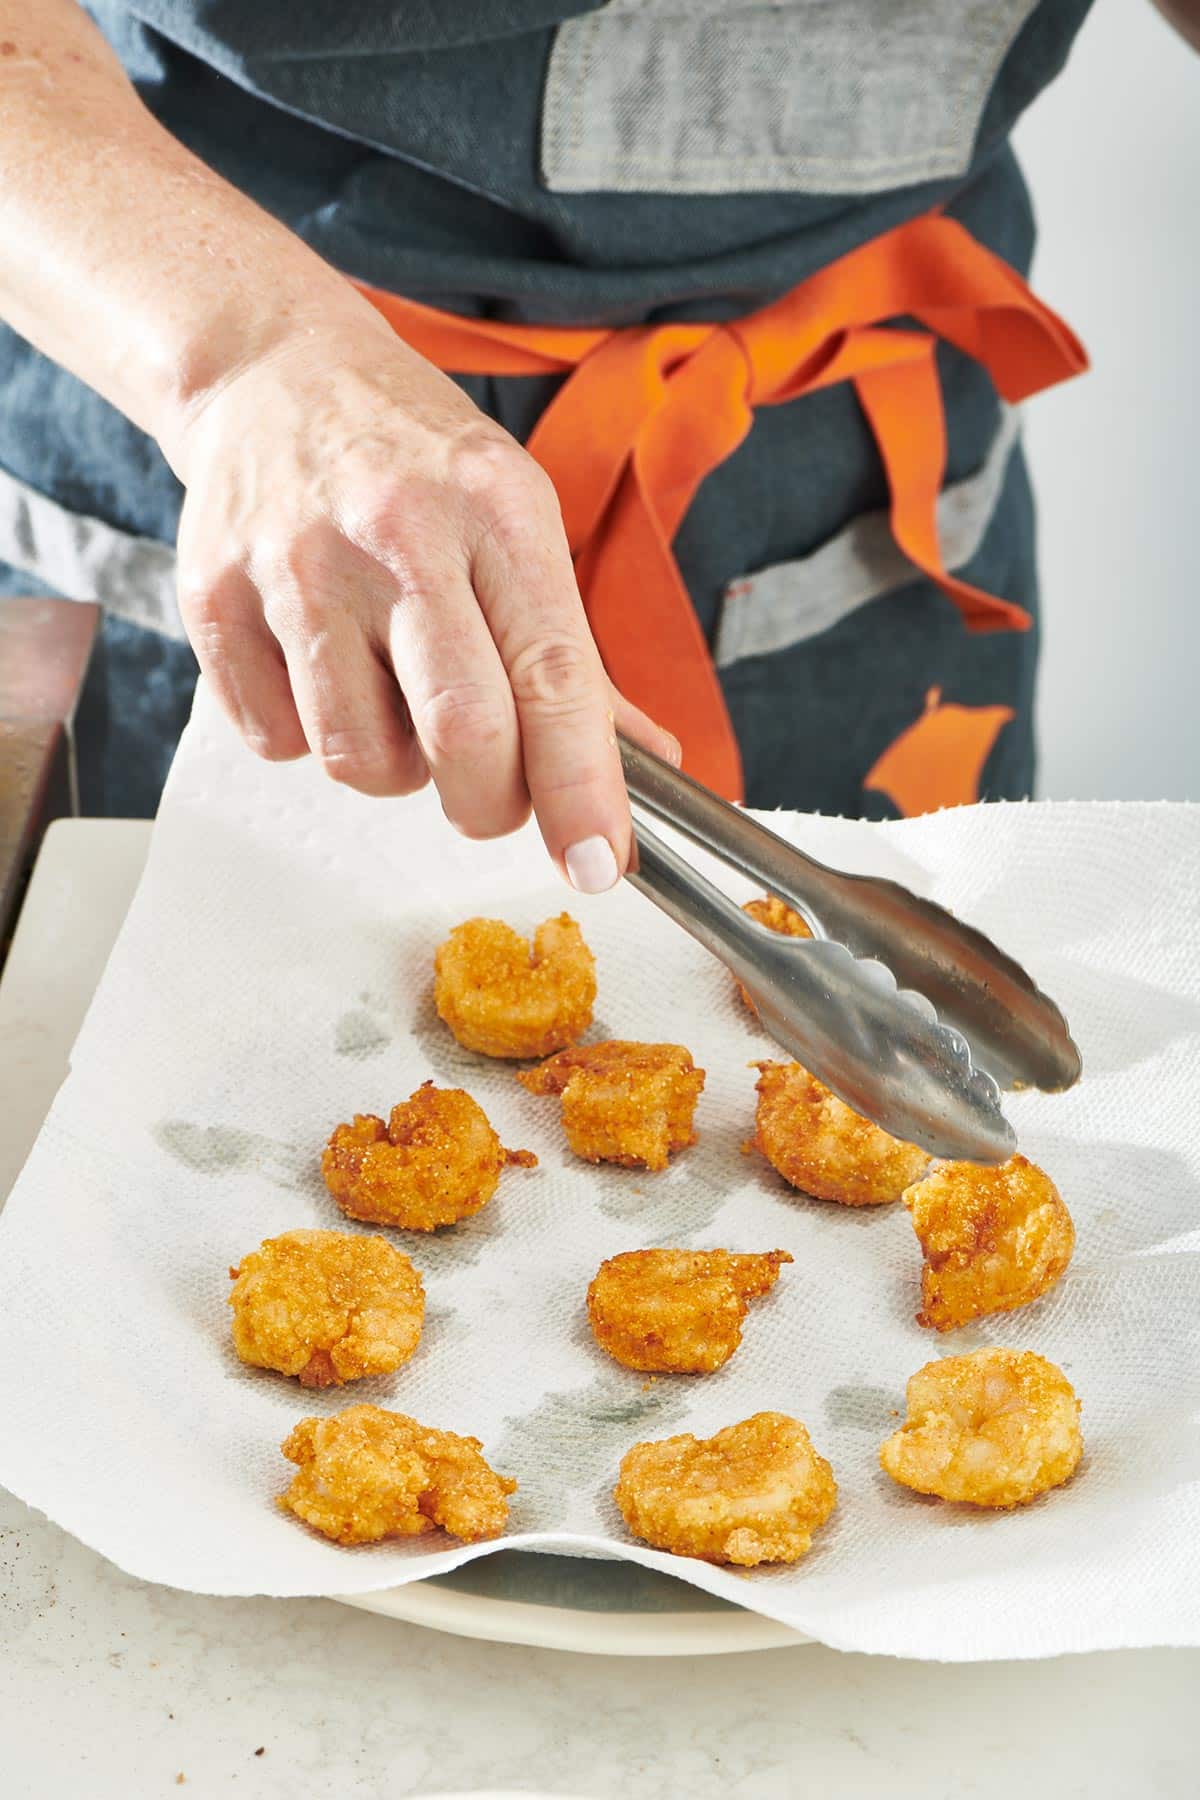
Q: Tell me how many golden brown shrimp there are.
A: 11